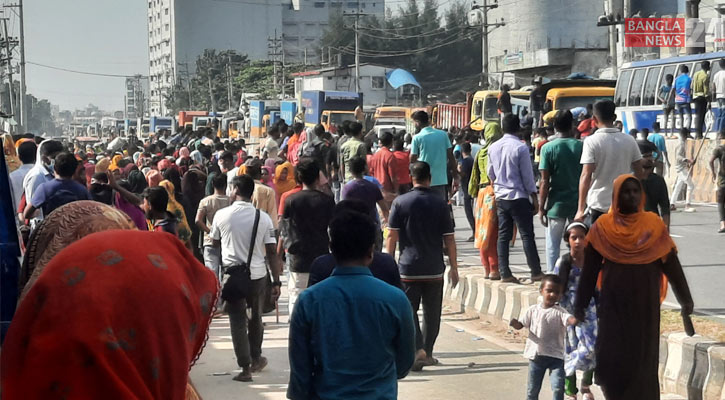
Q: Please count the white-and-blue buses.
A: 1